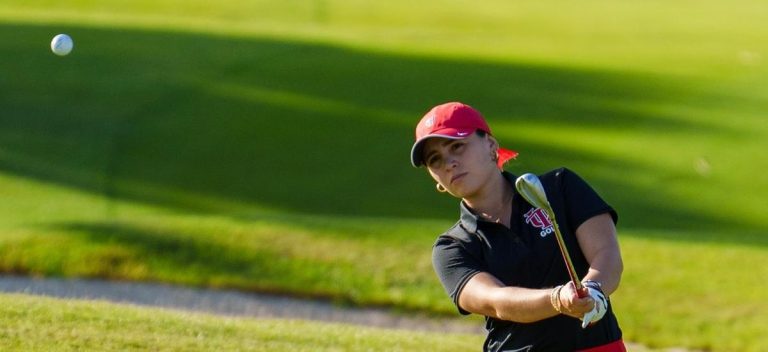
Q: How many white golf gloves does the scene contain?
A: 1